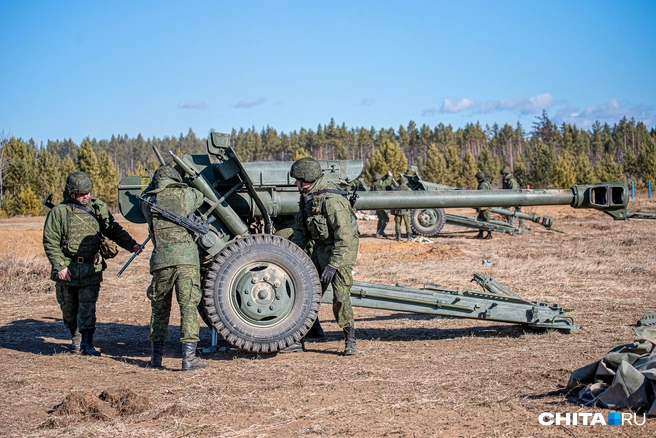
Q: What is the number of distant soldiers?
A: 4